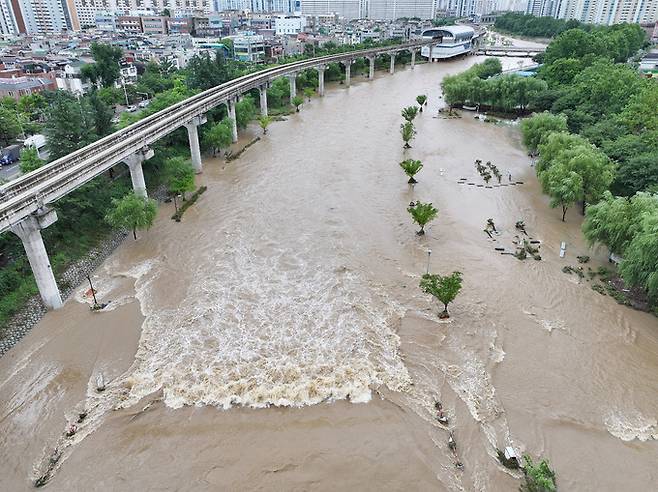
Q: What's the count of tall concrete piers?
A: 12